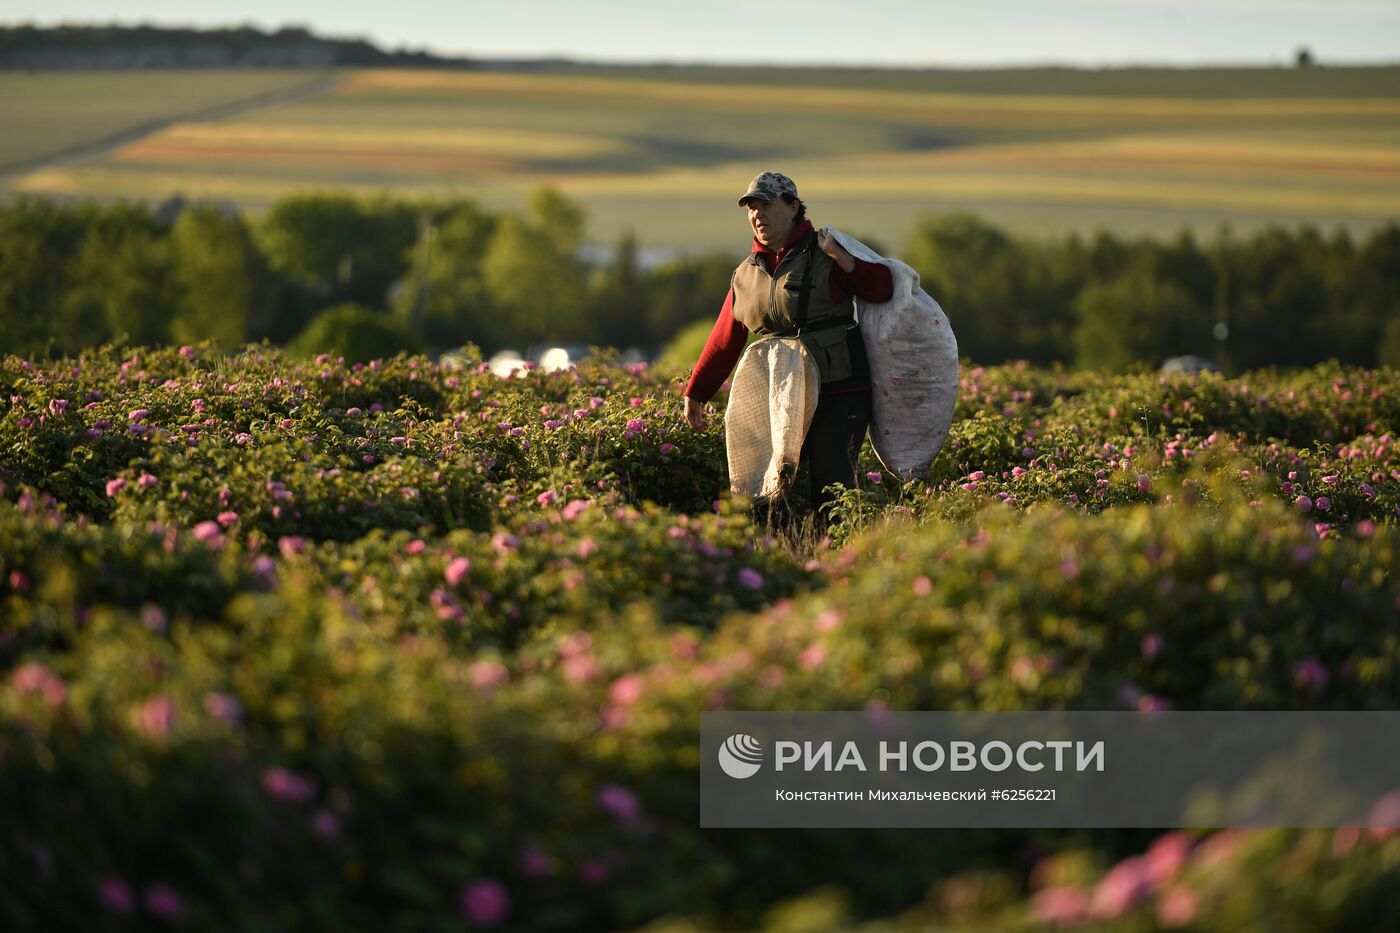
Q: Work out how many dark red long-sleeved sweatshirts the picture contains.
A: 1